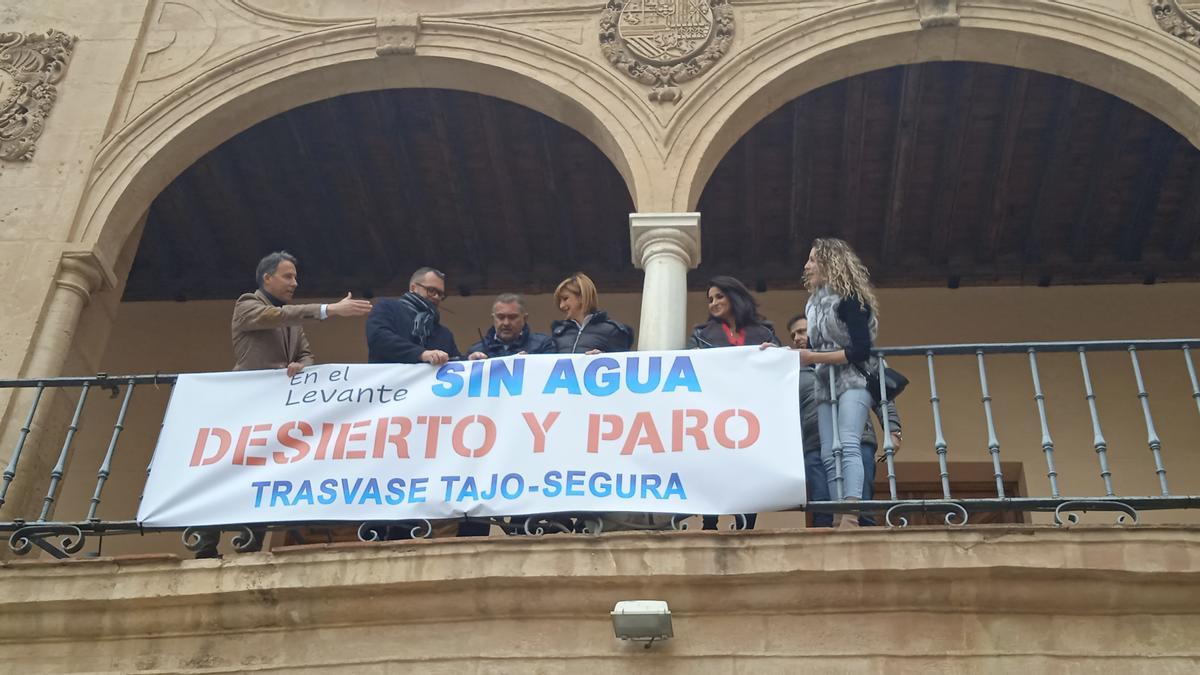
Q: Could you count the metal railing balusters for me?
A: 11